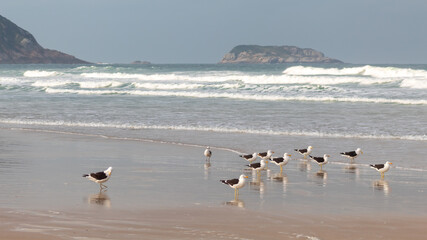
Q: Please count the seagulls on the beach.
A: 11